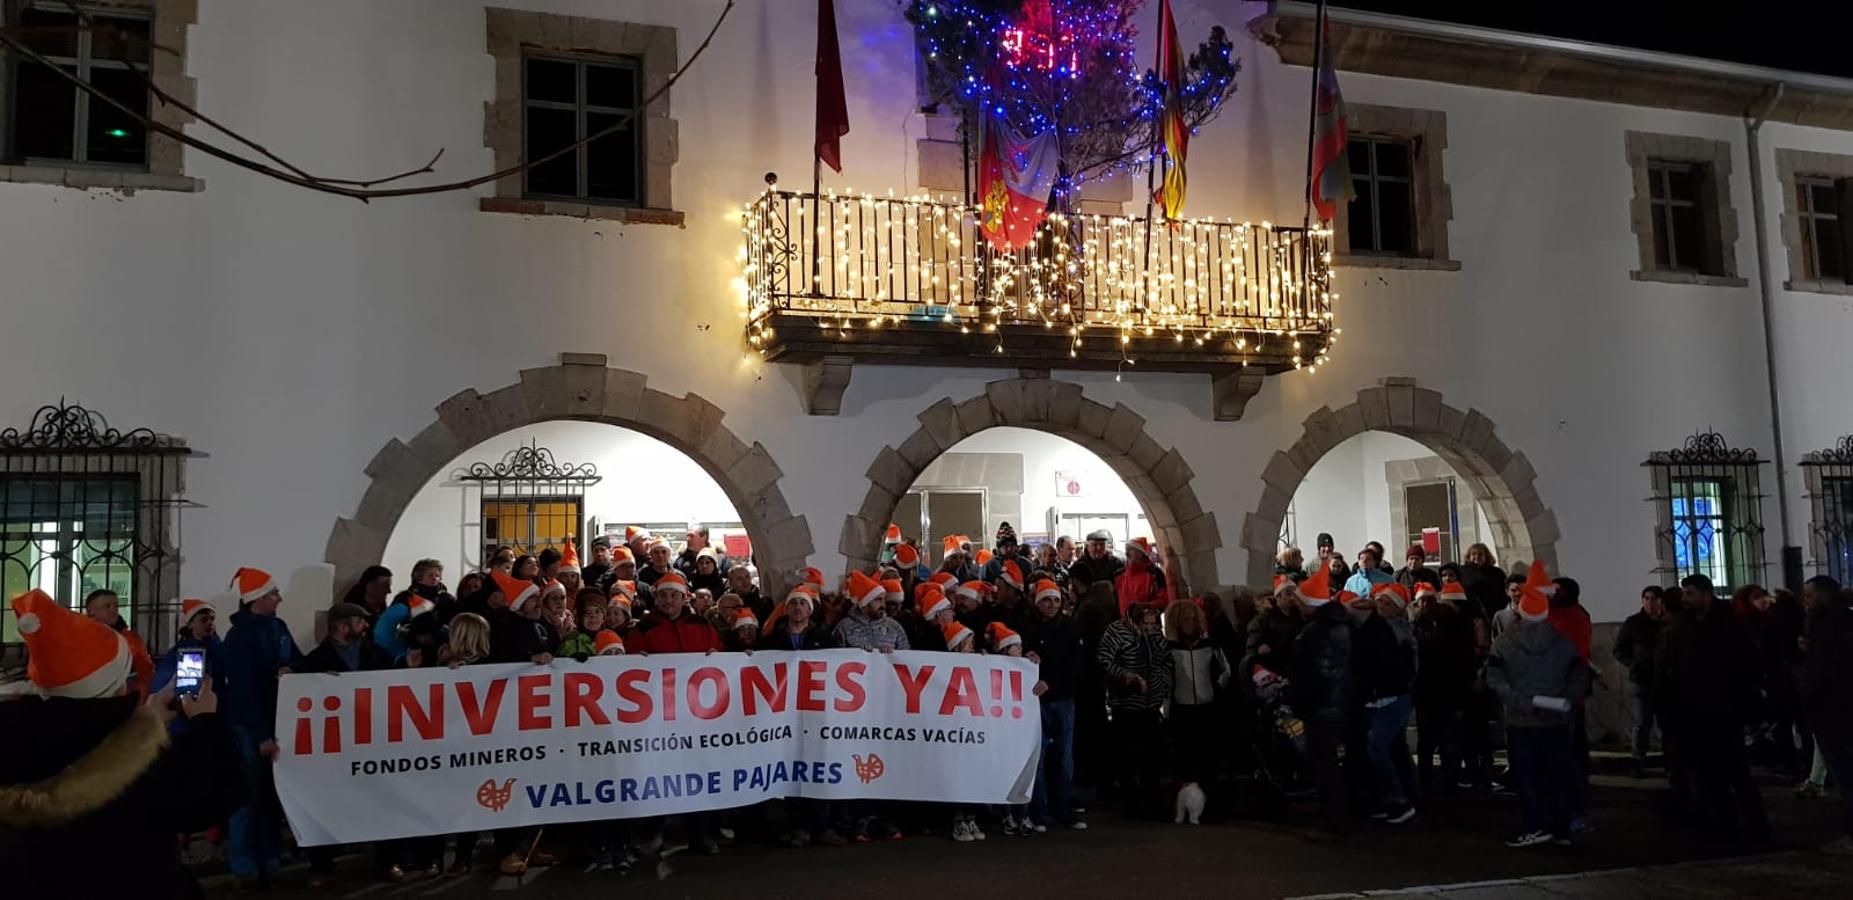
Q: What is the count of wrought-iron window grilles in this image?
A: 4